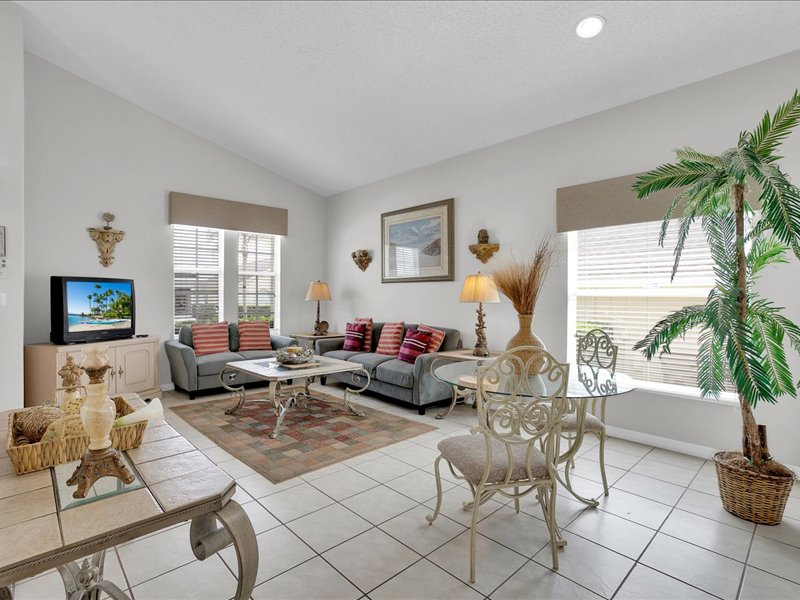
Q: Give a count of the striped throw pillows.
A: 7